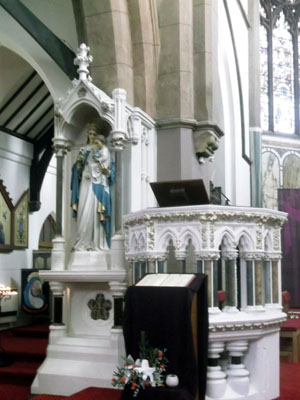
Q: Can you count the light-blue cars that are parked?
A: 0